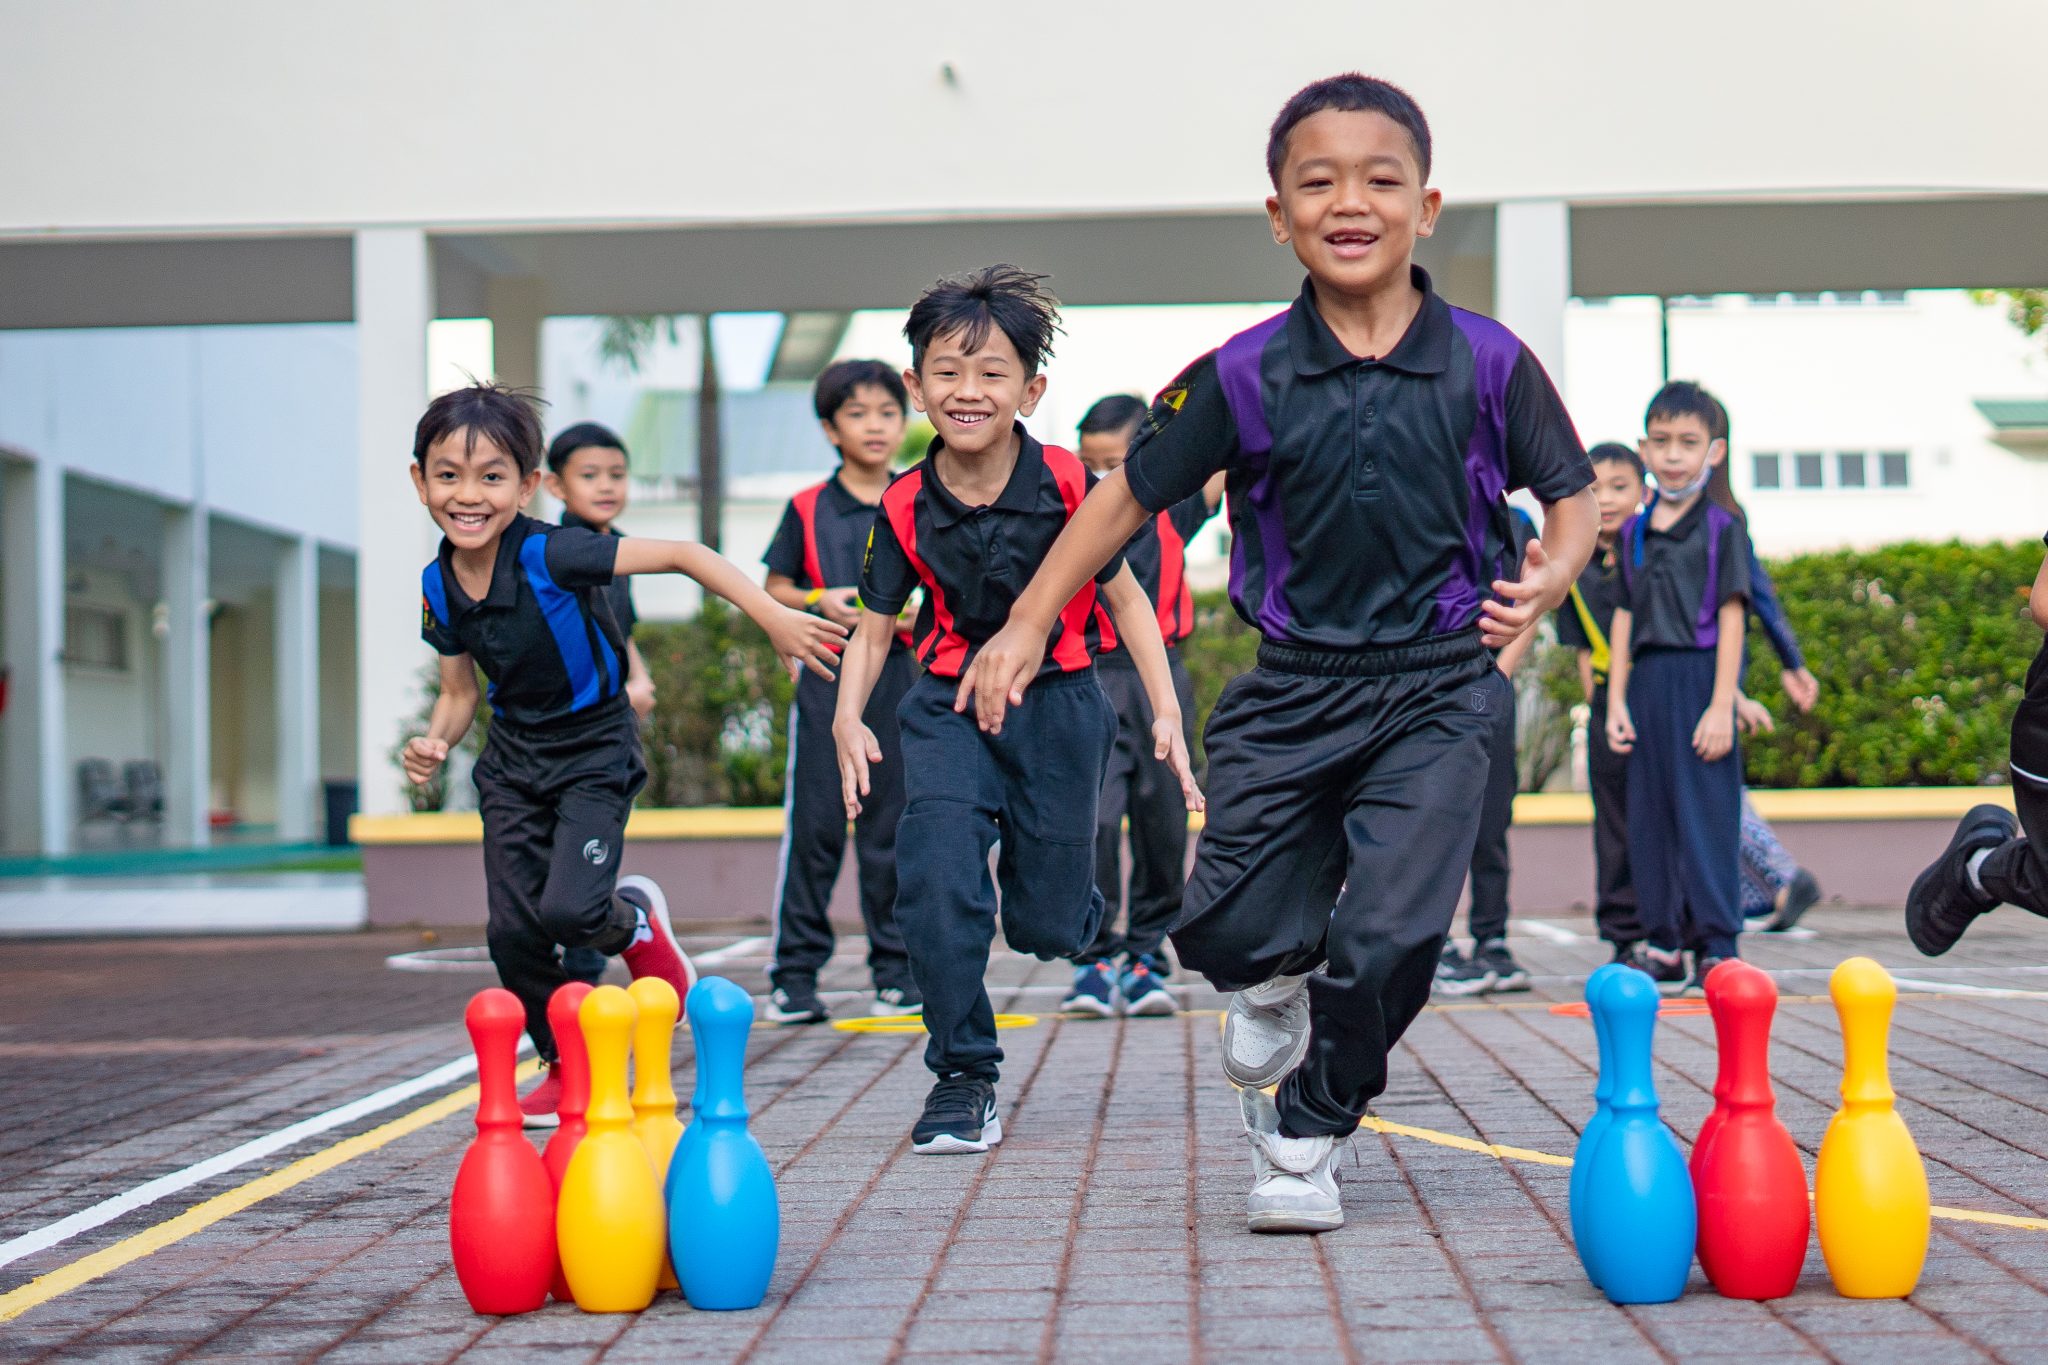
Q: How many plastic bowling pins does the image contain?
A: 11